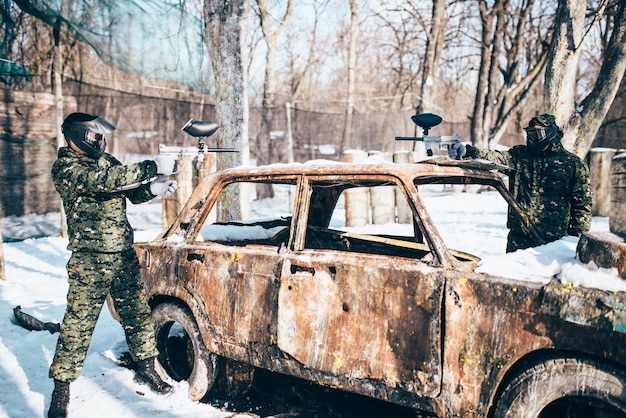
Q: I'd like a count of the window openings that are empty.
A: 3